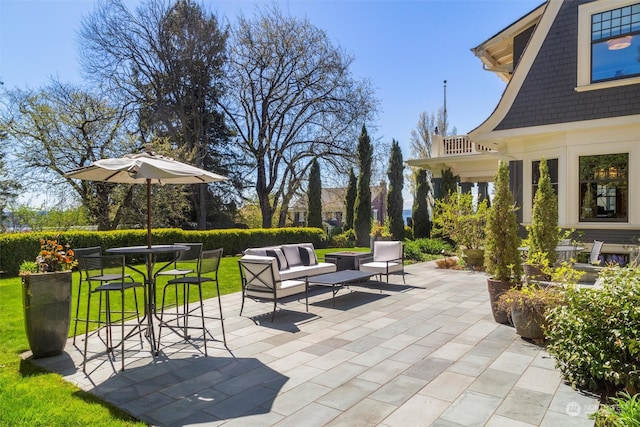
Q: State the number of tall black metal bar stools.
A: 4